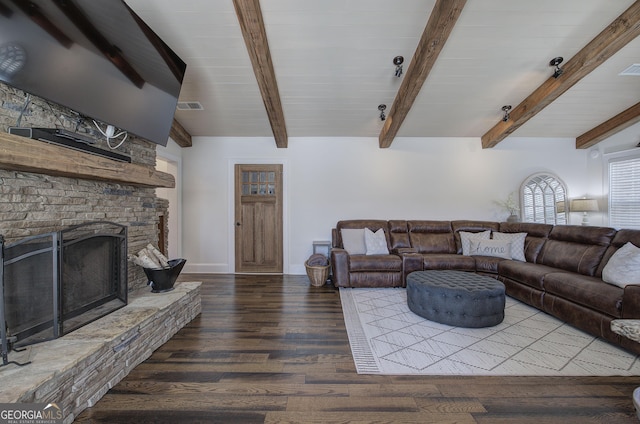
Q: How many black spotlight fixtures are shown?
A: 4